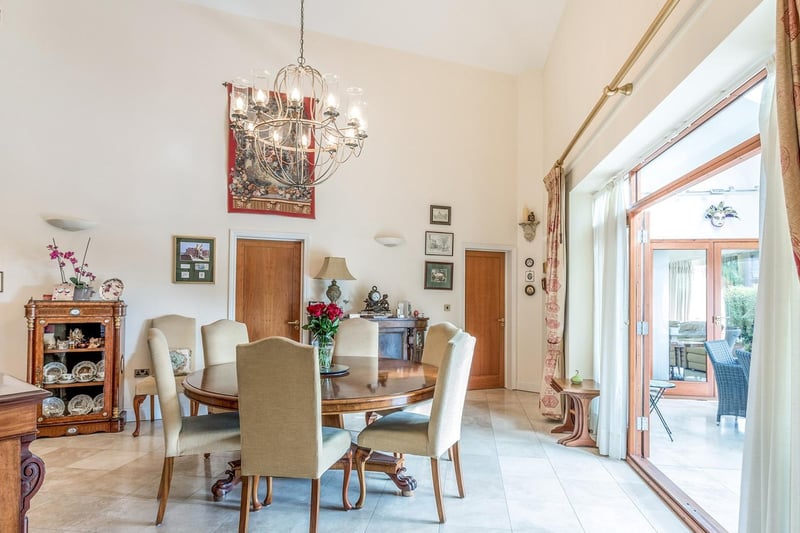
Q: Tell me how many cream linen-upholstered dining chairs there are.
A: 7